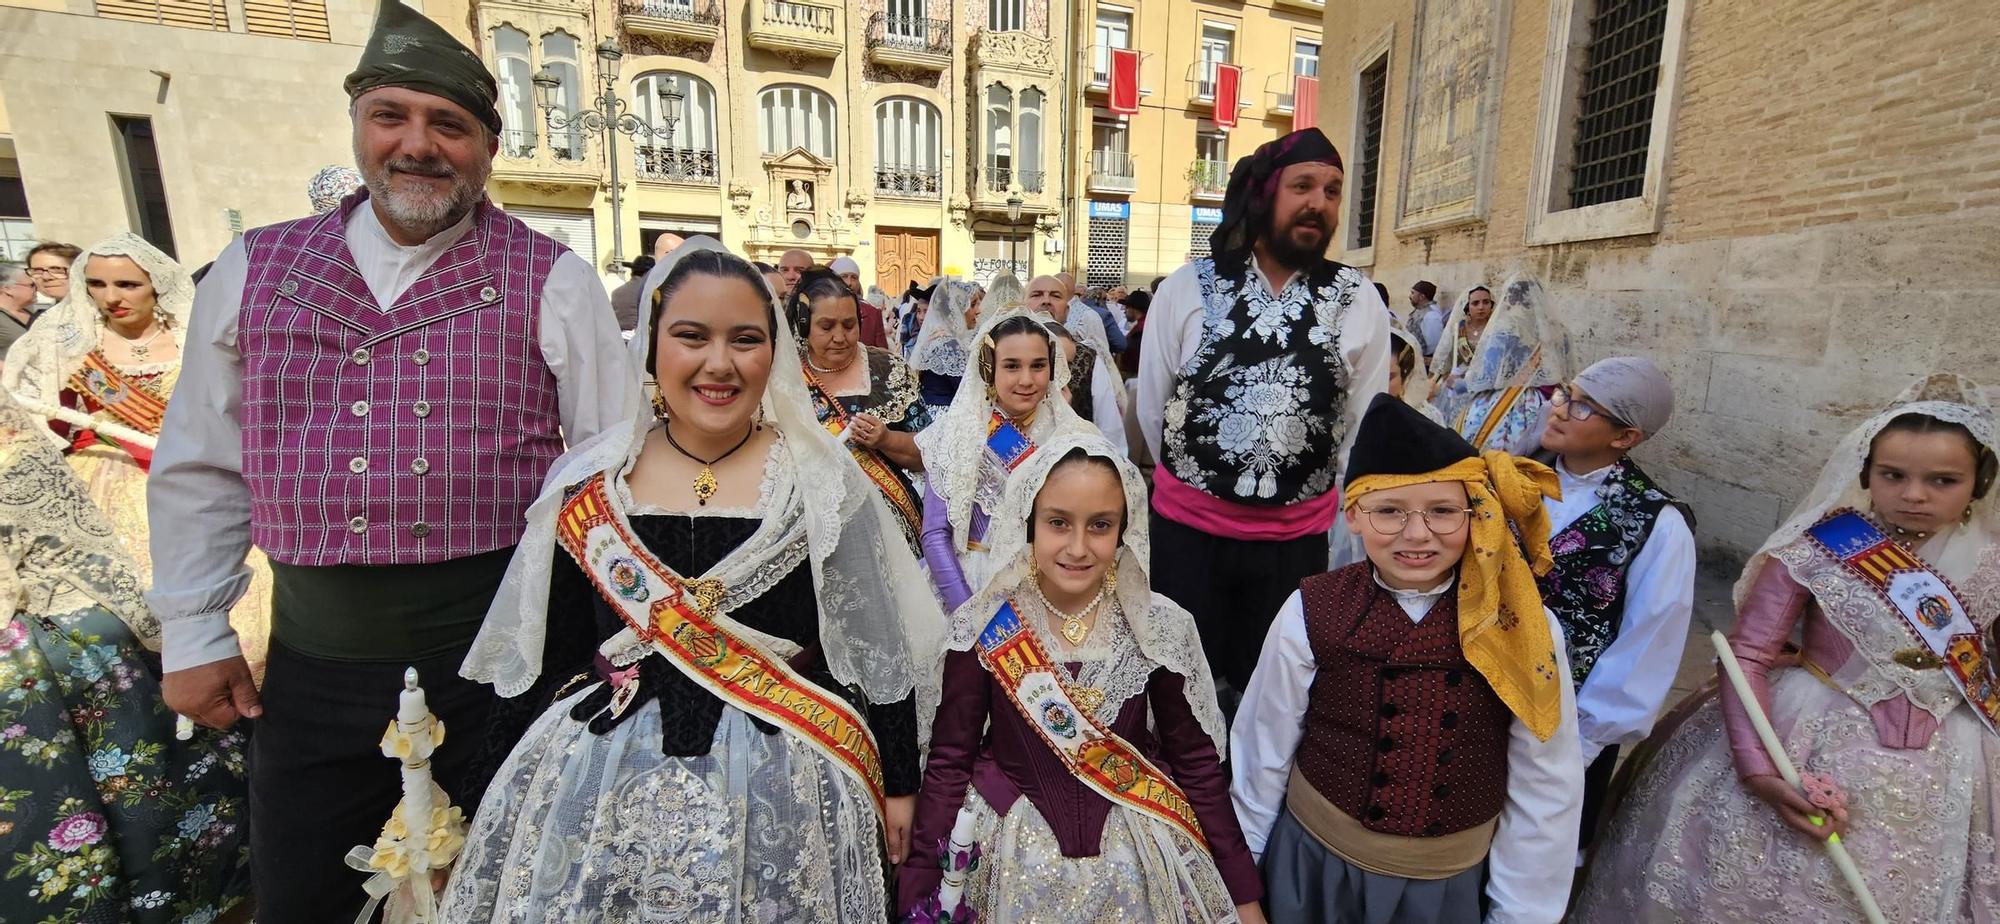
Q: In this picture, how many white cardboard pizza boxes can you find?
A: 0